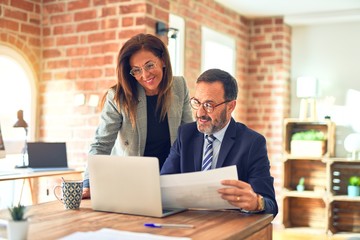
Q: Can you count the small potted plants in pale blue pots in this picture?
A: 2